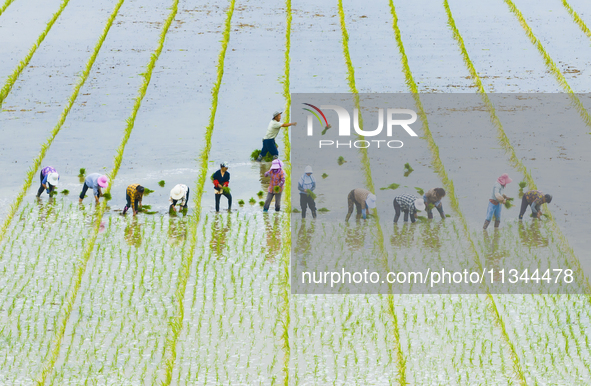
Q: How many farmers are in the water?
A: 13